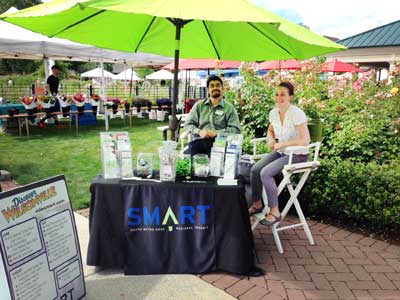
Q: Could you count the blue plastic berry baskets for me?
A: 0